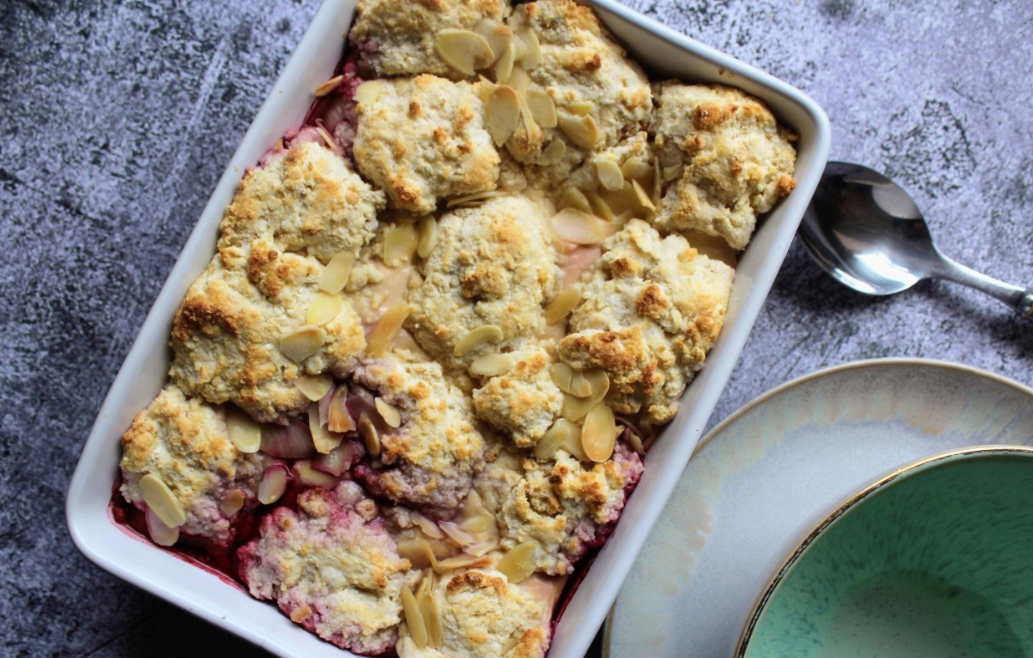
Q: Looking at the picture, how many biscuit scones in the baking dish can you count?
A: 14